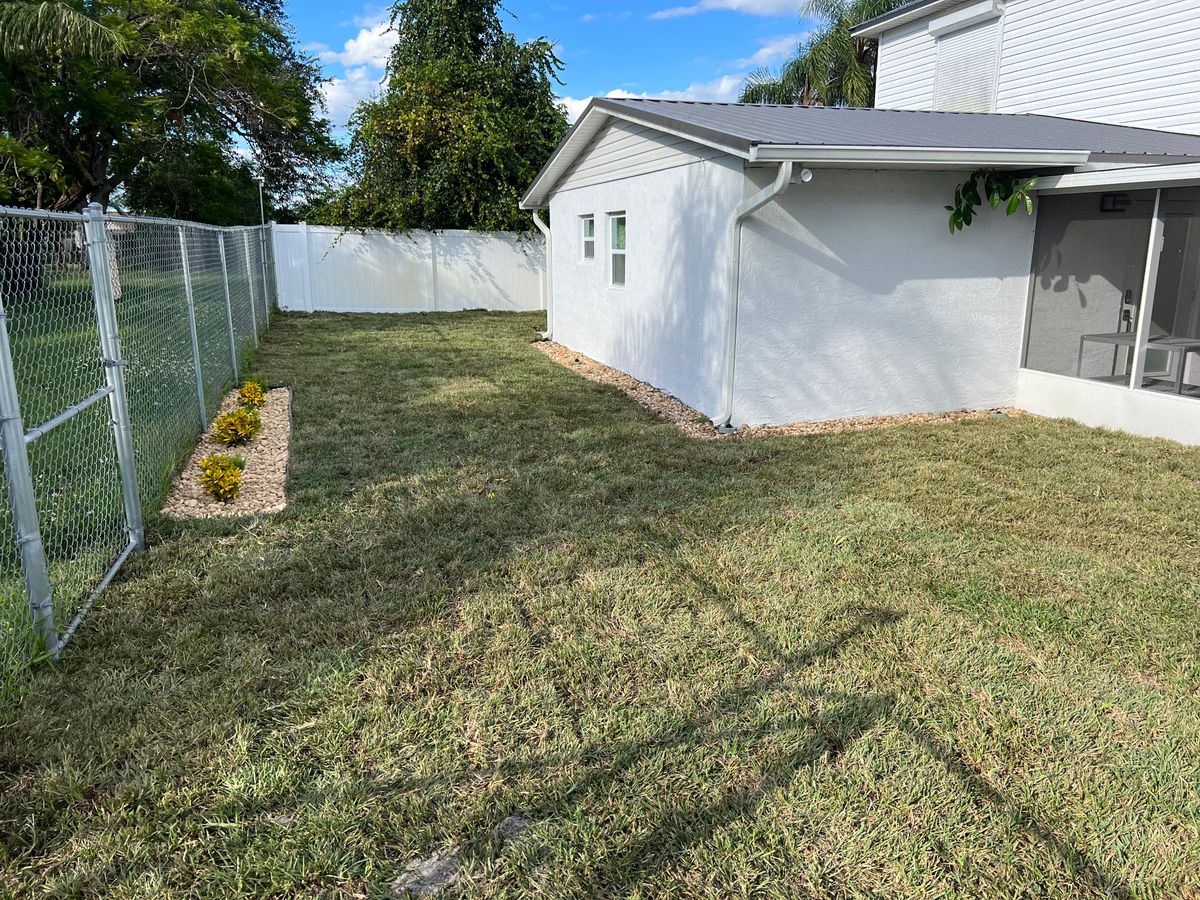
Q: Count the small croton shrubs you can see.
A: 3